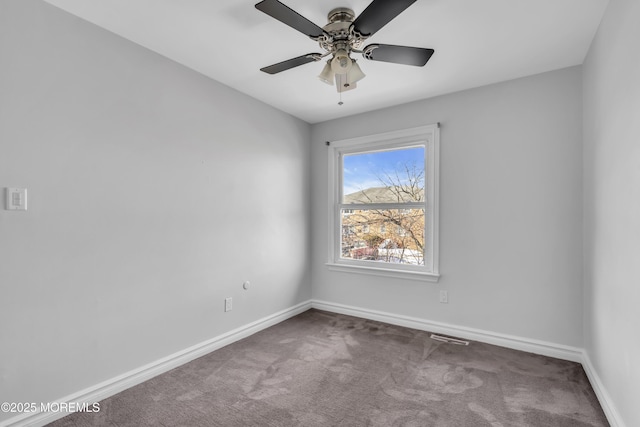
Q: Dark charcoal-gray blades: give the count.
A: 4